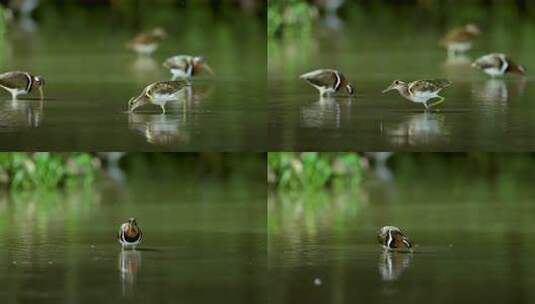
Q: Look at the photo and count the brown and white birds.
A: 10